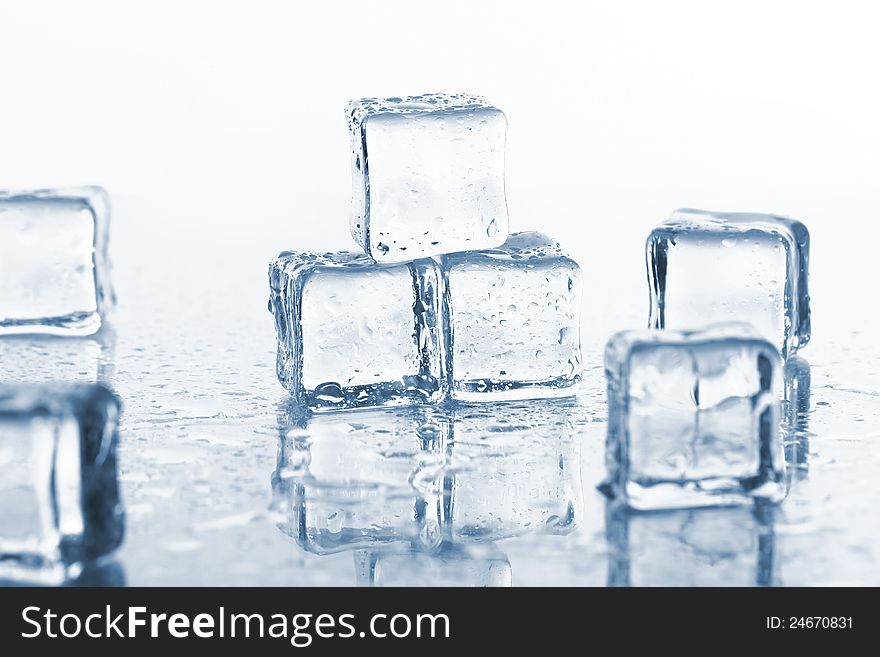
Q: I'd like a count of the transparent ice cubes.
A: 7